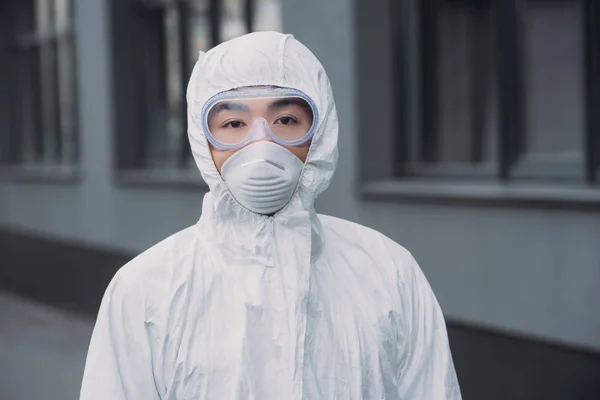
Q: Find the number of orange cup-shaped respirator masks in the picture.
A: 0